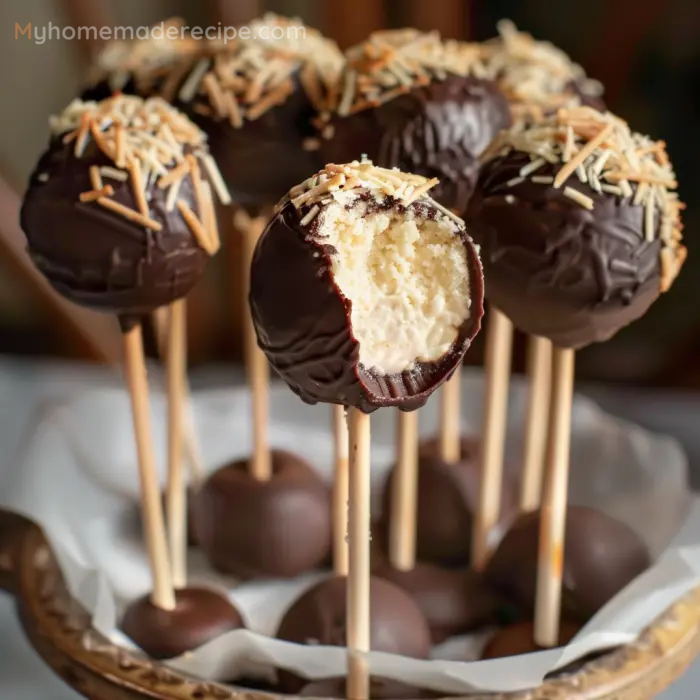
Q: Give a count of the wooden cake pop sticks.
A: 11